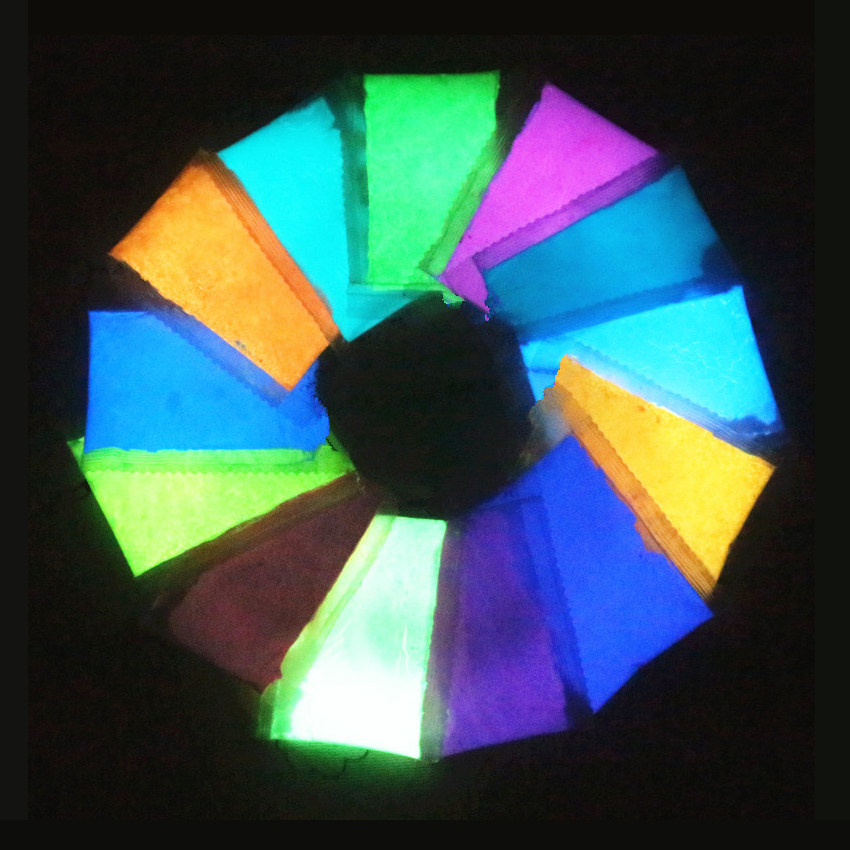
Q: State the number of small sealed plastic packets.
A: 13